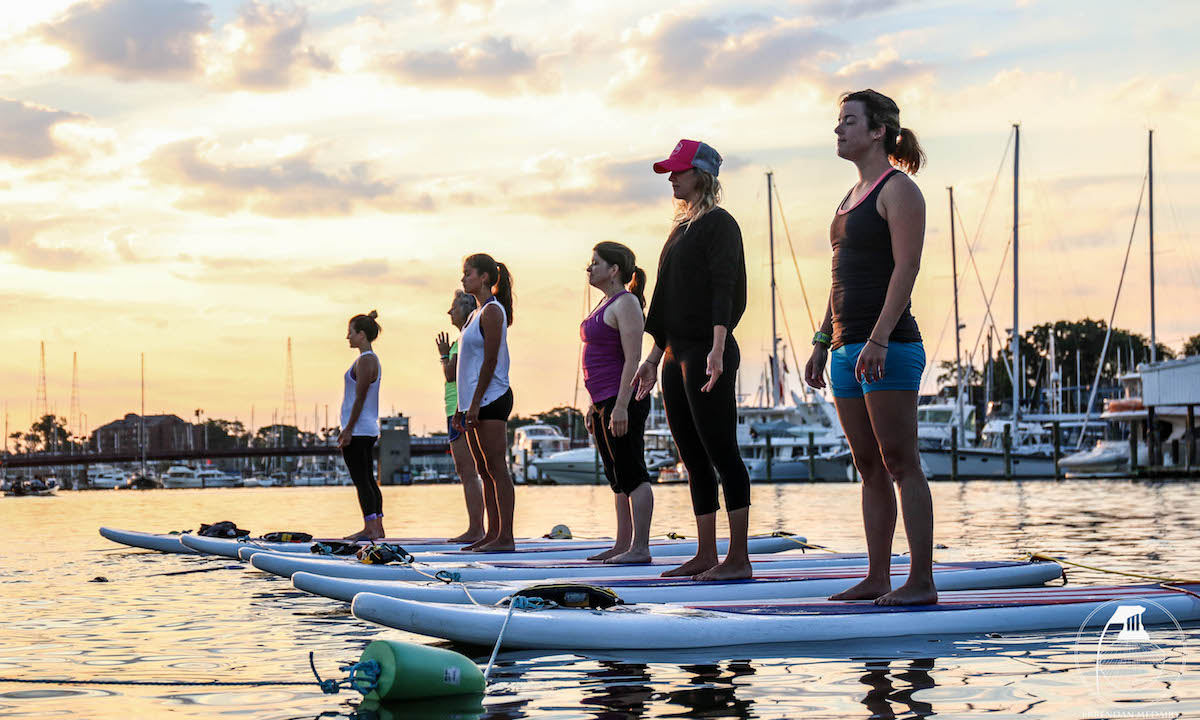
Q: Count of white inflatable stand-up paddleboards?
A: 6